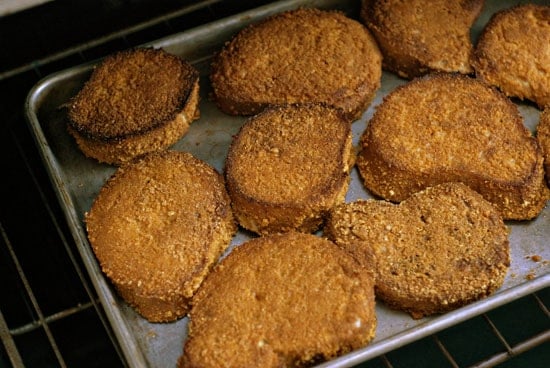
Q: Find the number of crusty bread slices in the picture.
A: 10